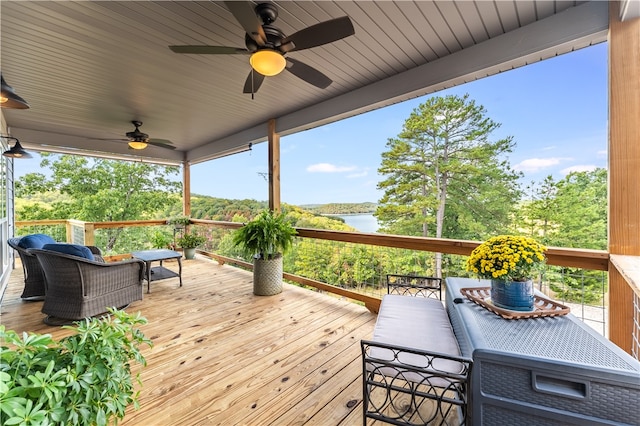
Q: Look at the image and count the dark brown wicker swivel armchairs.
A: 2